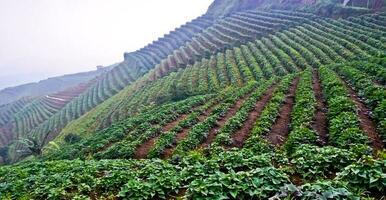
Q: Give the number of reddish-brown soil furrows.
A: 7